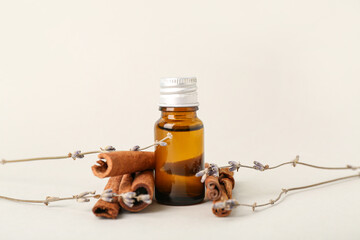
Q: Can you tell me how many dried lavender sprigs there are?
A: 4